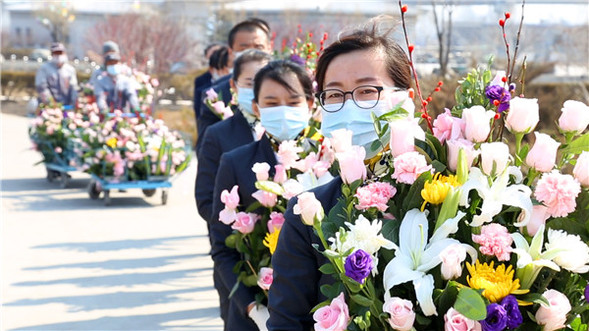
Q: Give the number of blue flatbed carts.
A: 2